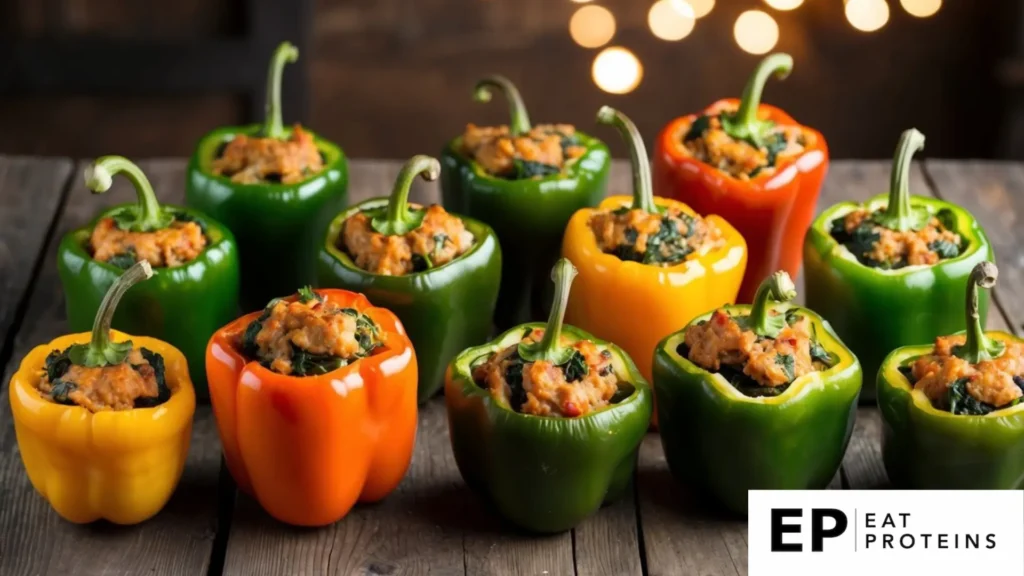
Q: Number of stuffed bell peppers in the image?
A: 12